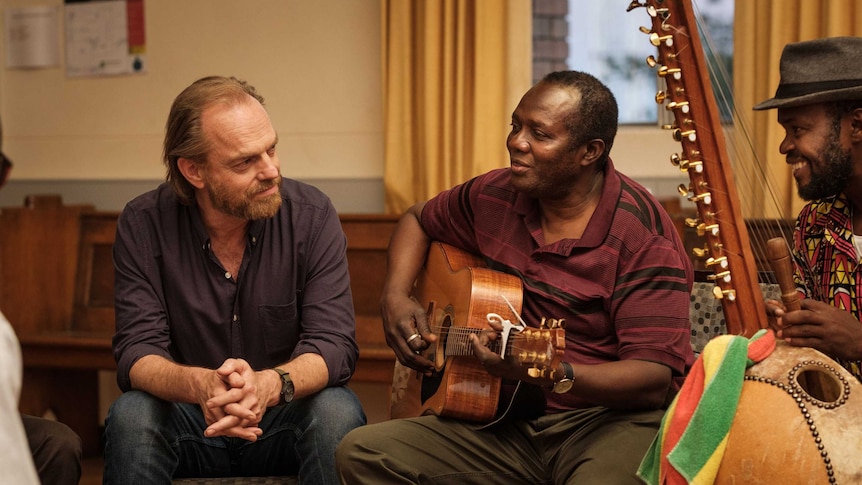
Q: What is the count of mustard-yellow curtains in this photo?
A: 2